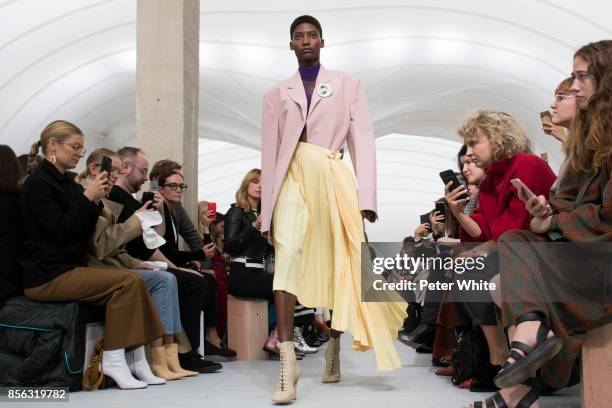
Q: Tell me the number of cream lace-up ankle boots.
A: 2